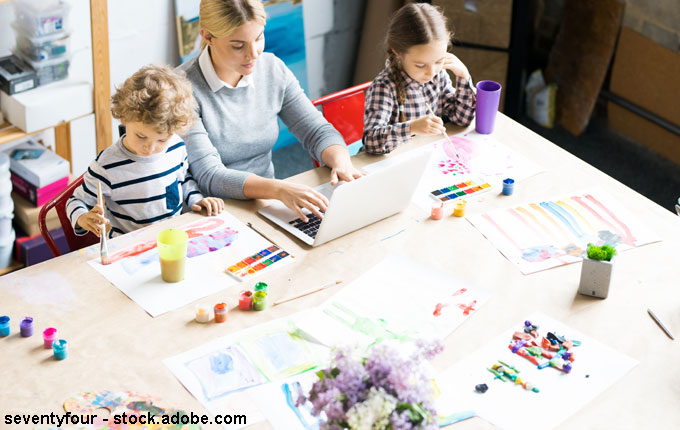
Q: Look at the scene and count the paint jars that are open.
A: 12